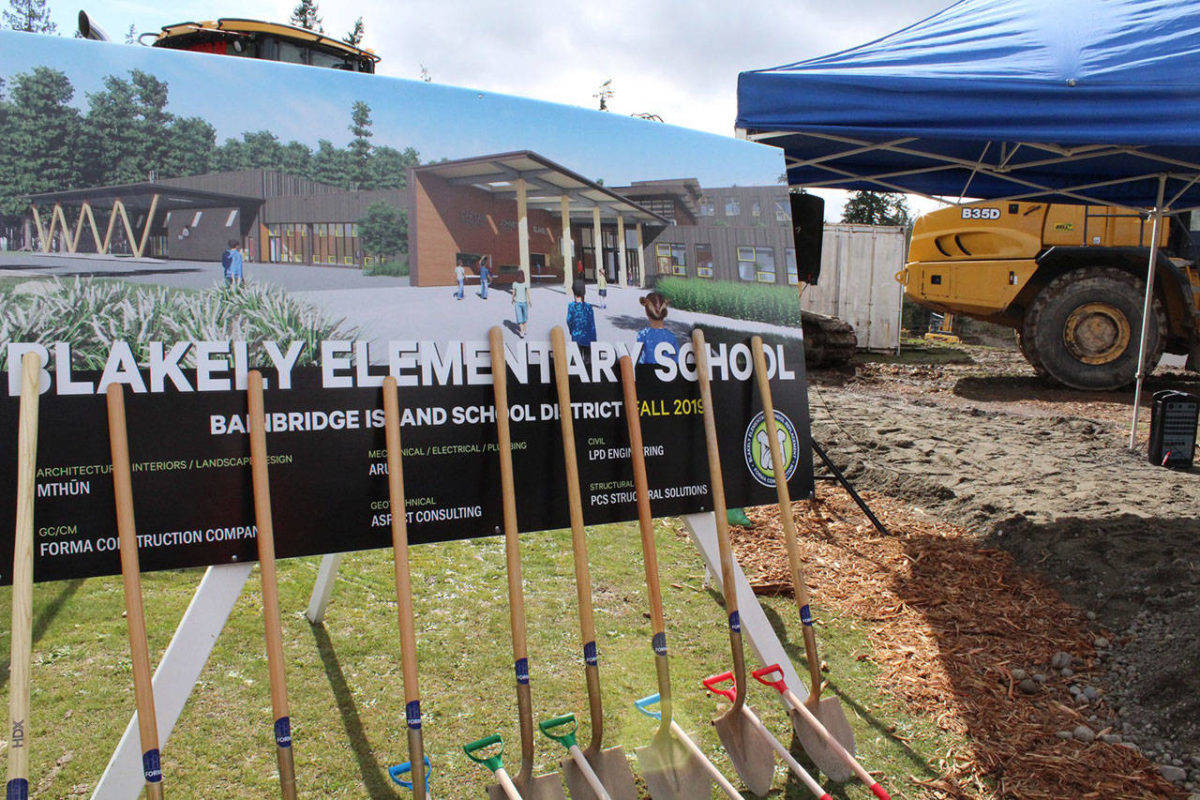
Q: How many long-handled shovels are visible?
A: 9